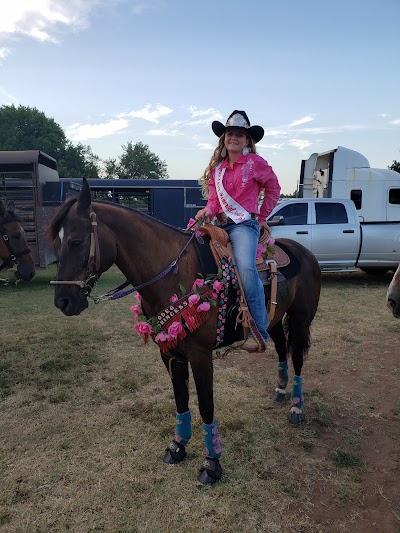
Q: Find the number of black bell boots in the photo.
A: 2